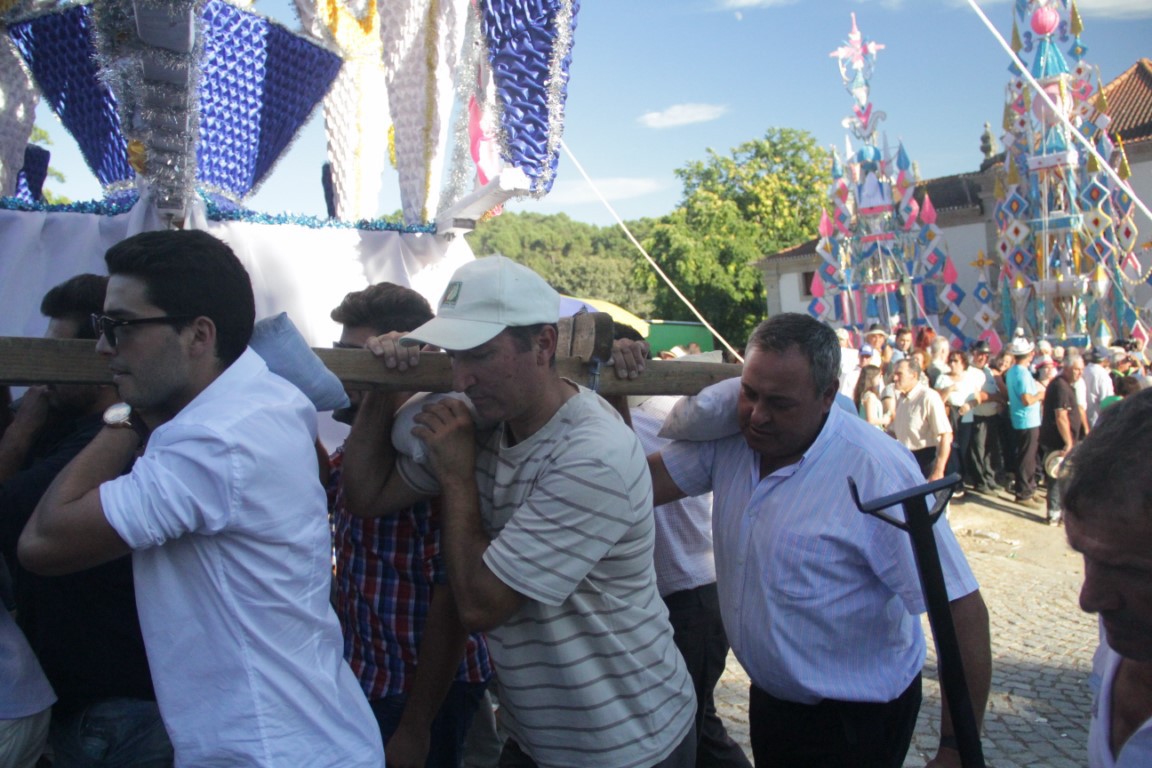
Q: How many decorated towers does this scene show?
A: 2